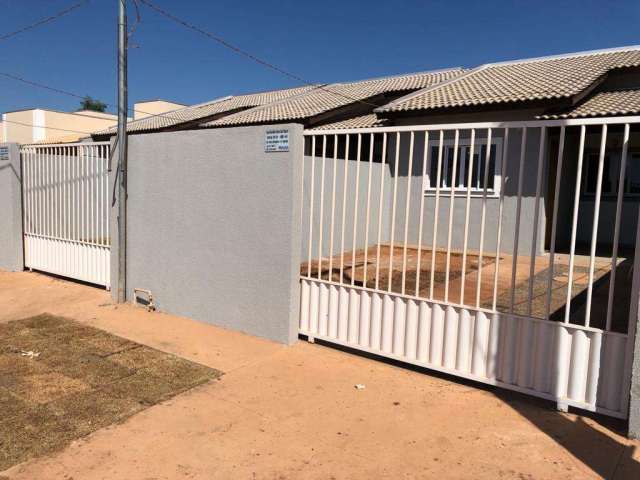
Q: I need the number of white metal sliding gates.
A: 2